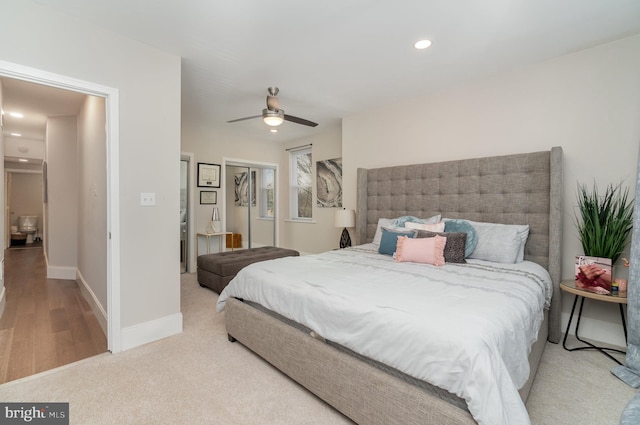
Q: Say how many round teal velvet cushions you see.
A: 2